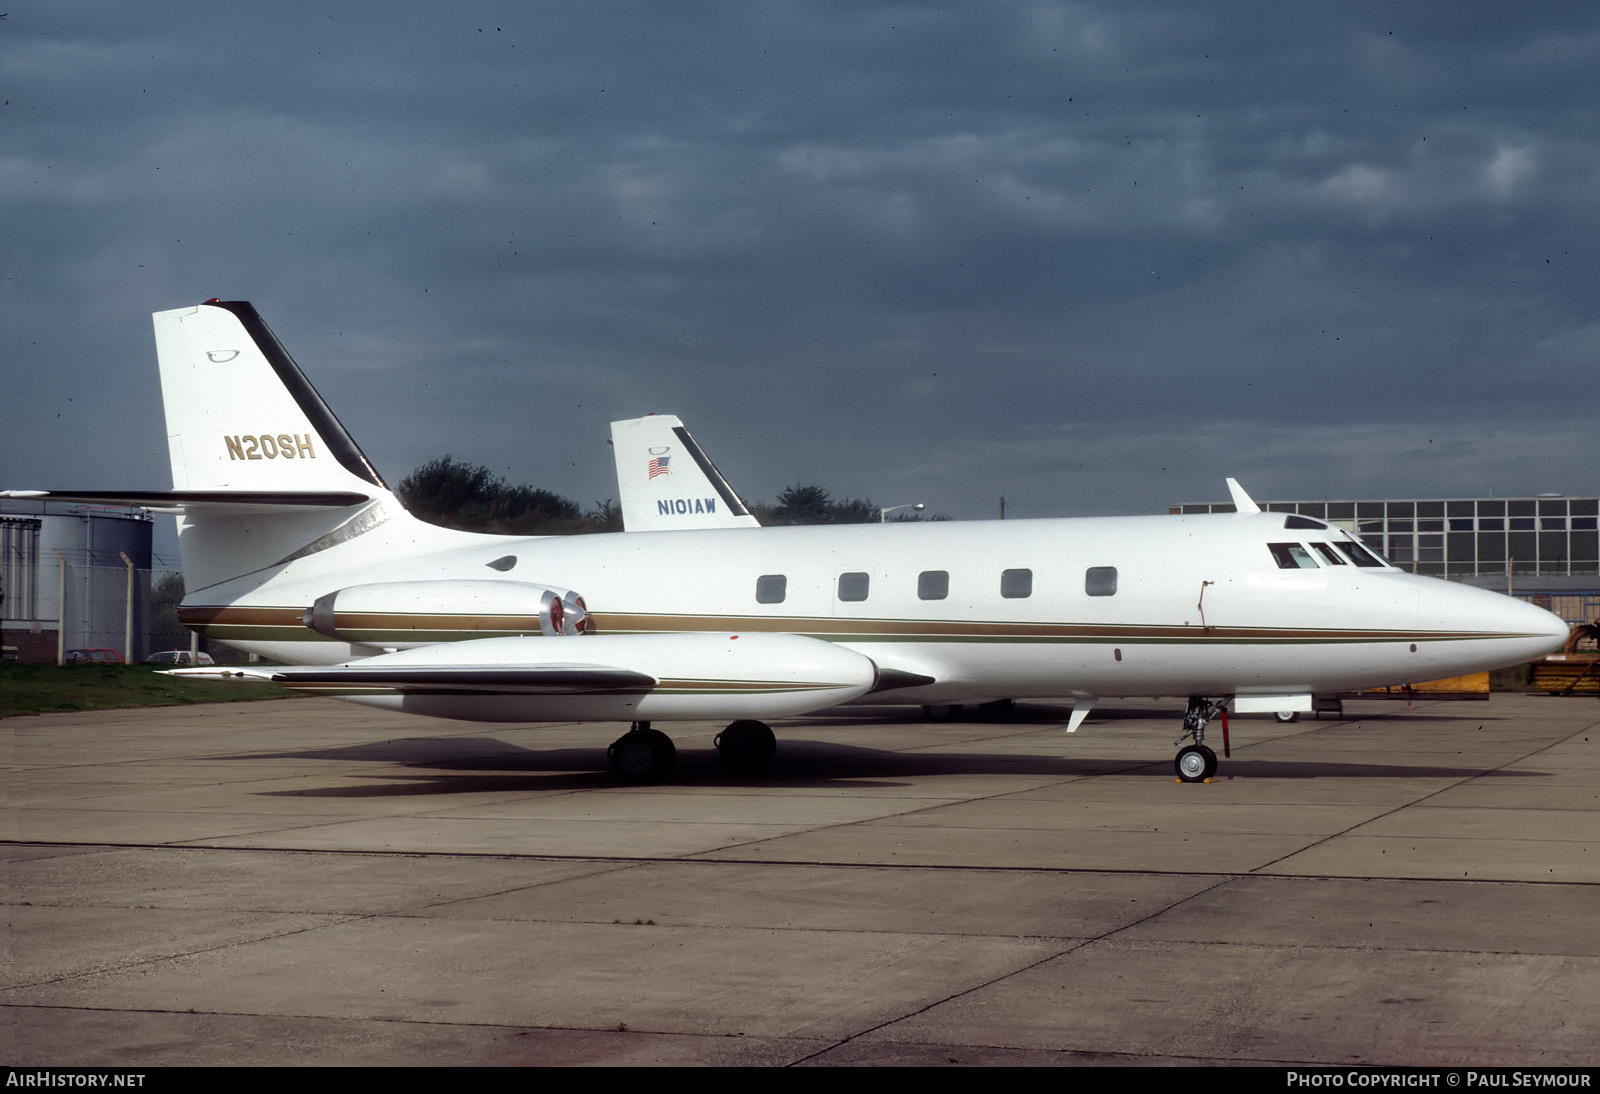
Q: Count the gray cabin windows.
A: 5